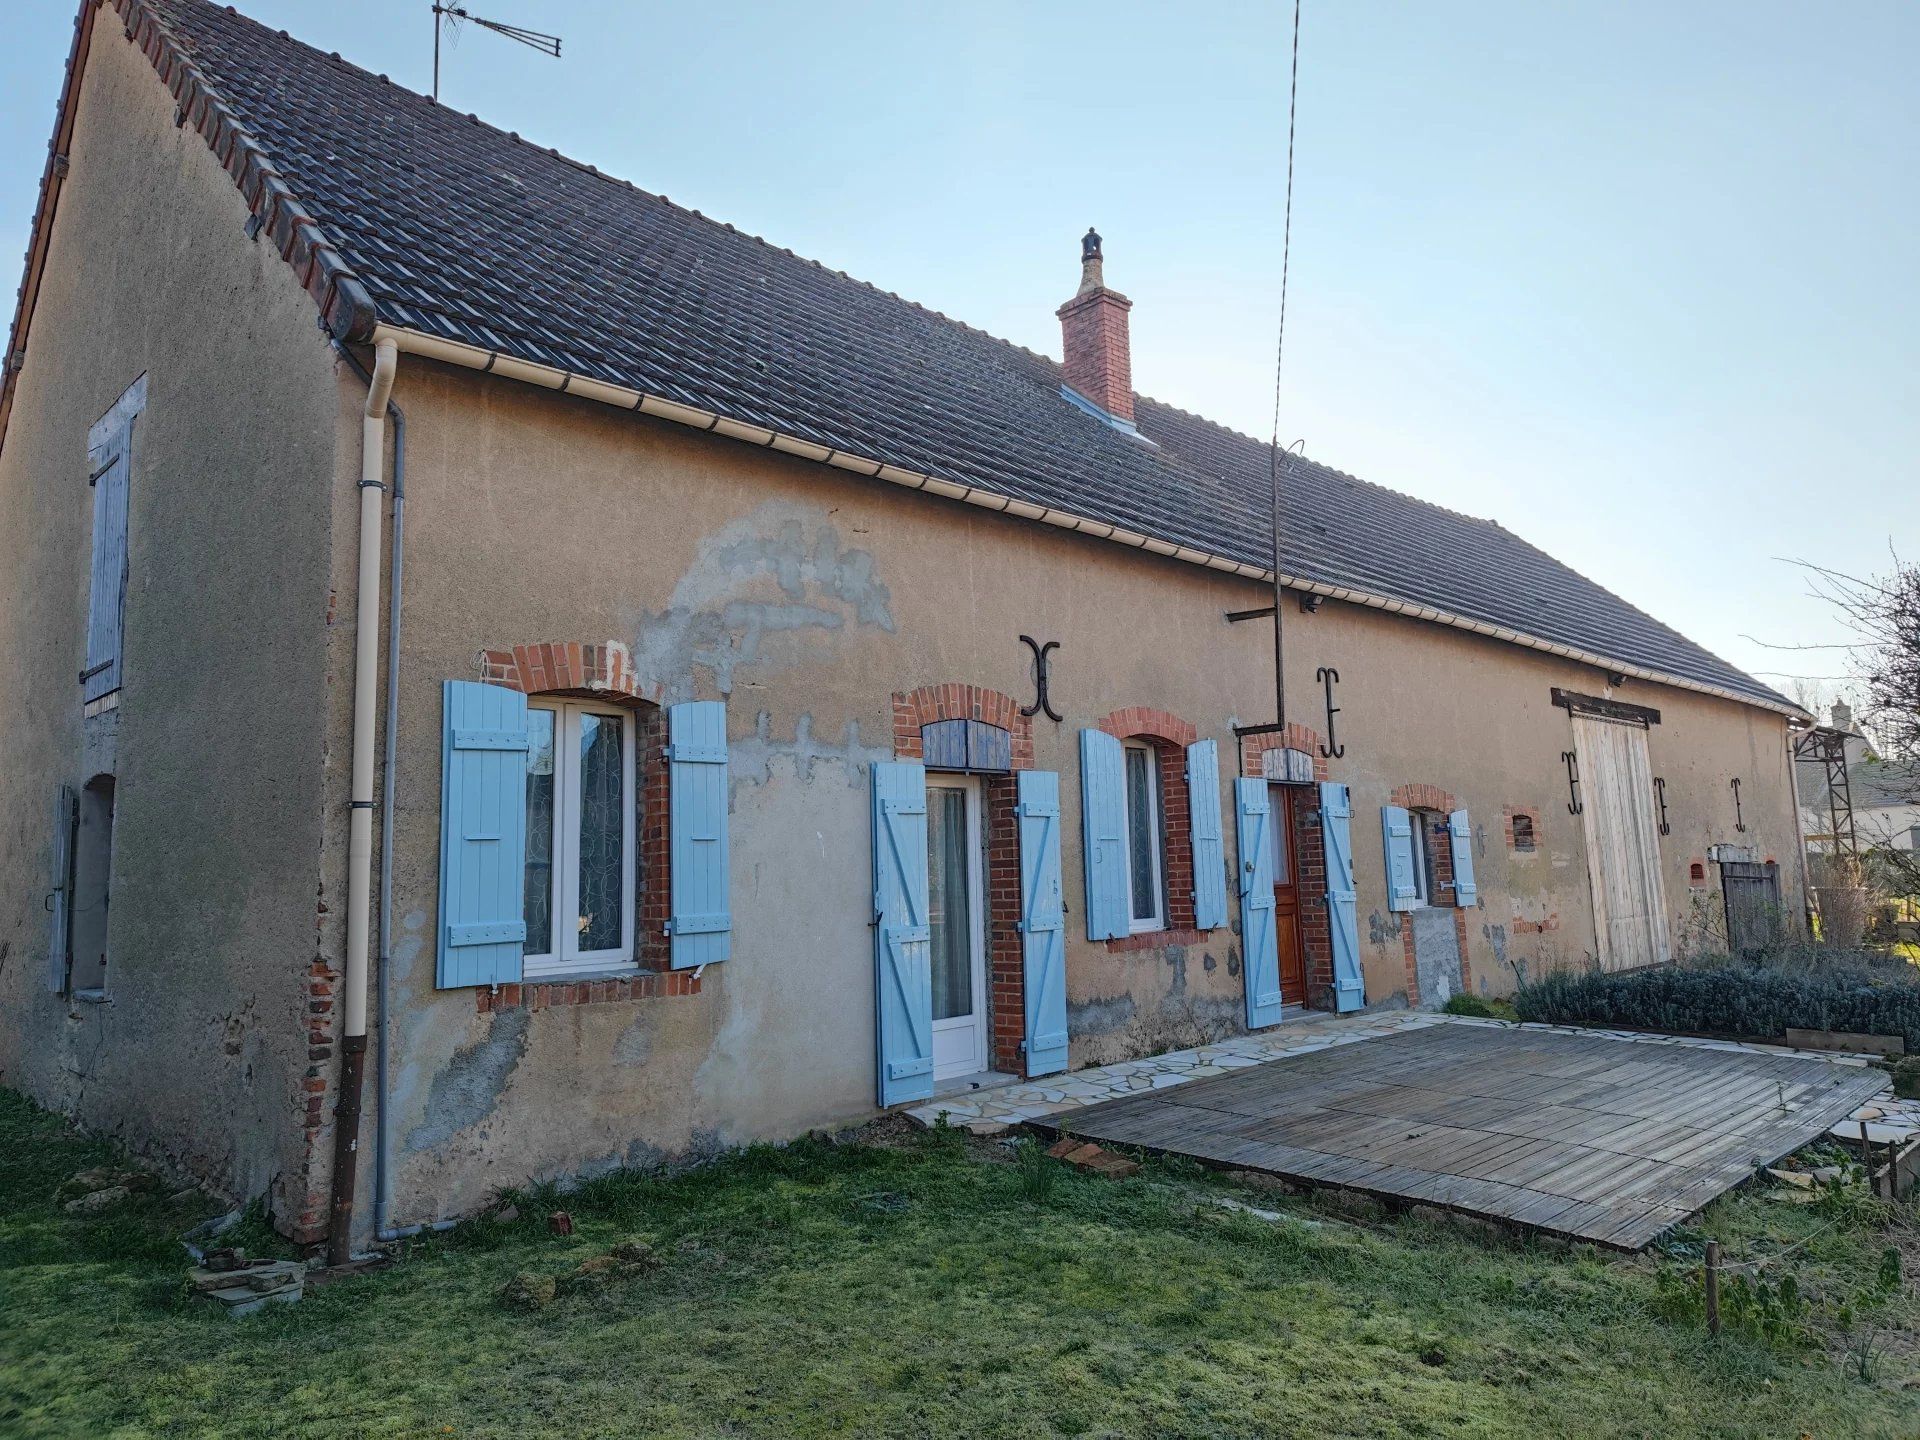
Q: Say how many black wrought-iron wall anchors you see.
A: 5